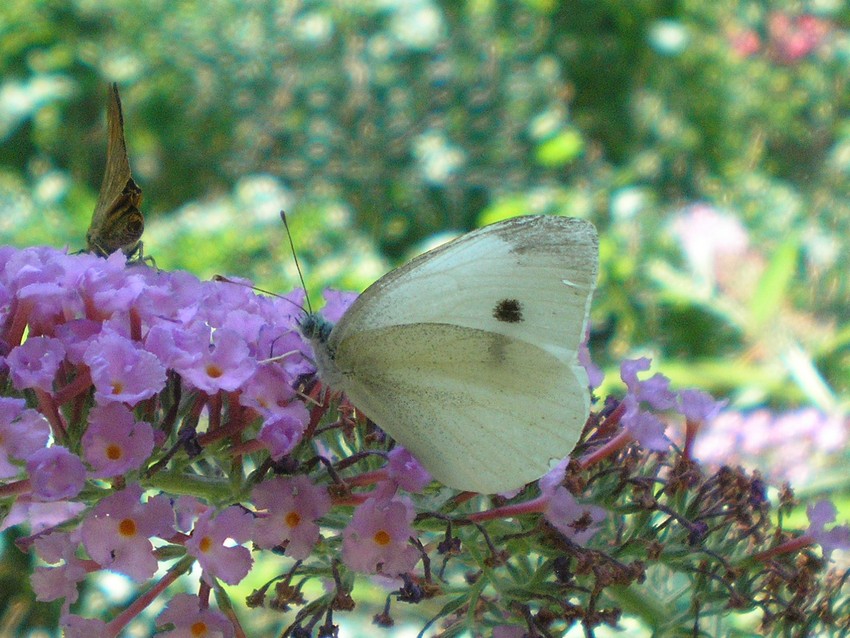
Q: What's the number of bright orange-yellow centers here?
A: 8